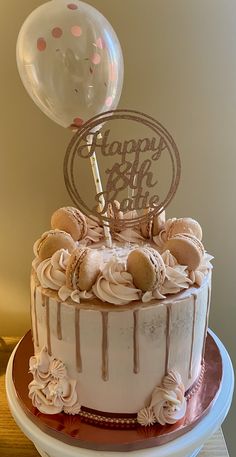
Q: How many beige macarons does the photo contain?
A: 8